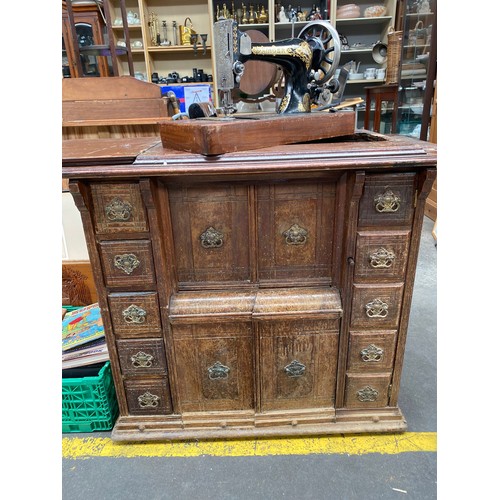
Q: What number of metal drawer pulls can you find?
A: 14